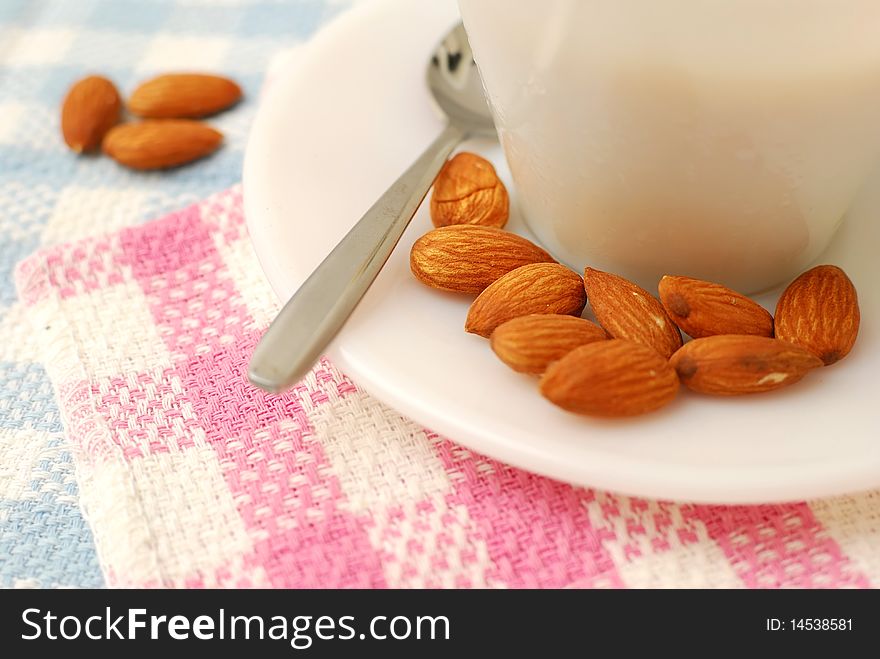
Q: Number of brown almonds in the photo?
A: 12